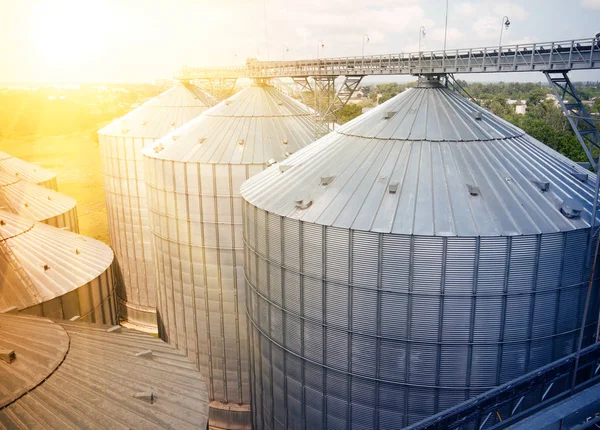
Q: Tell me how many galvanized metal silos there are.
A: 7